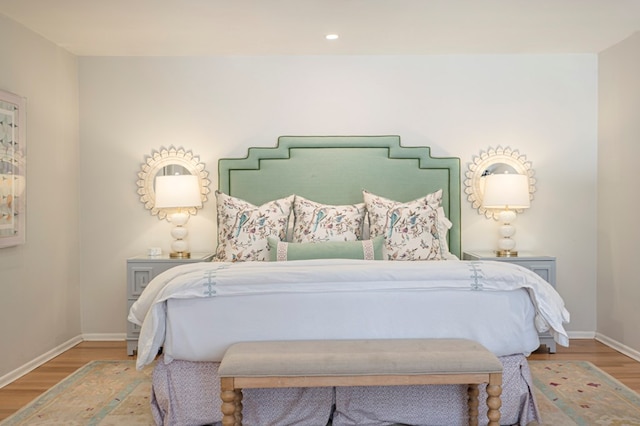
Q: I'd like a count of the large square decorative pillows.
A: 3